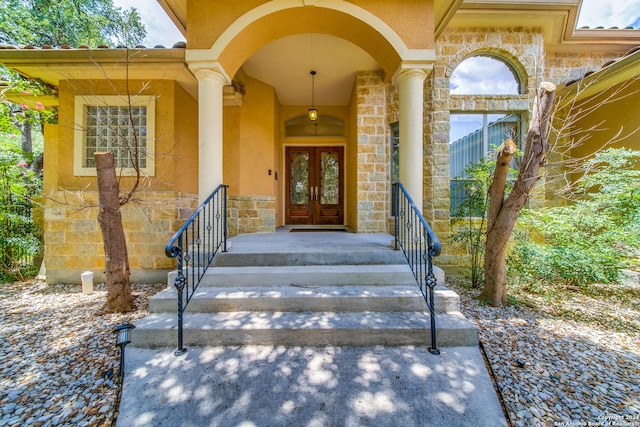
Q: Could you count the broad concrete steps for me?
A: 4